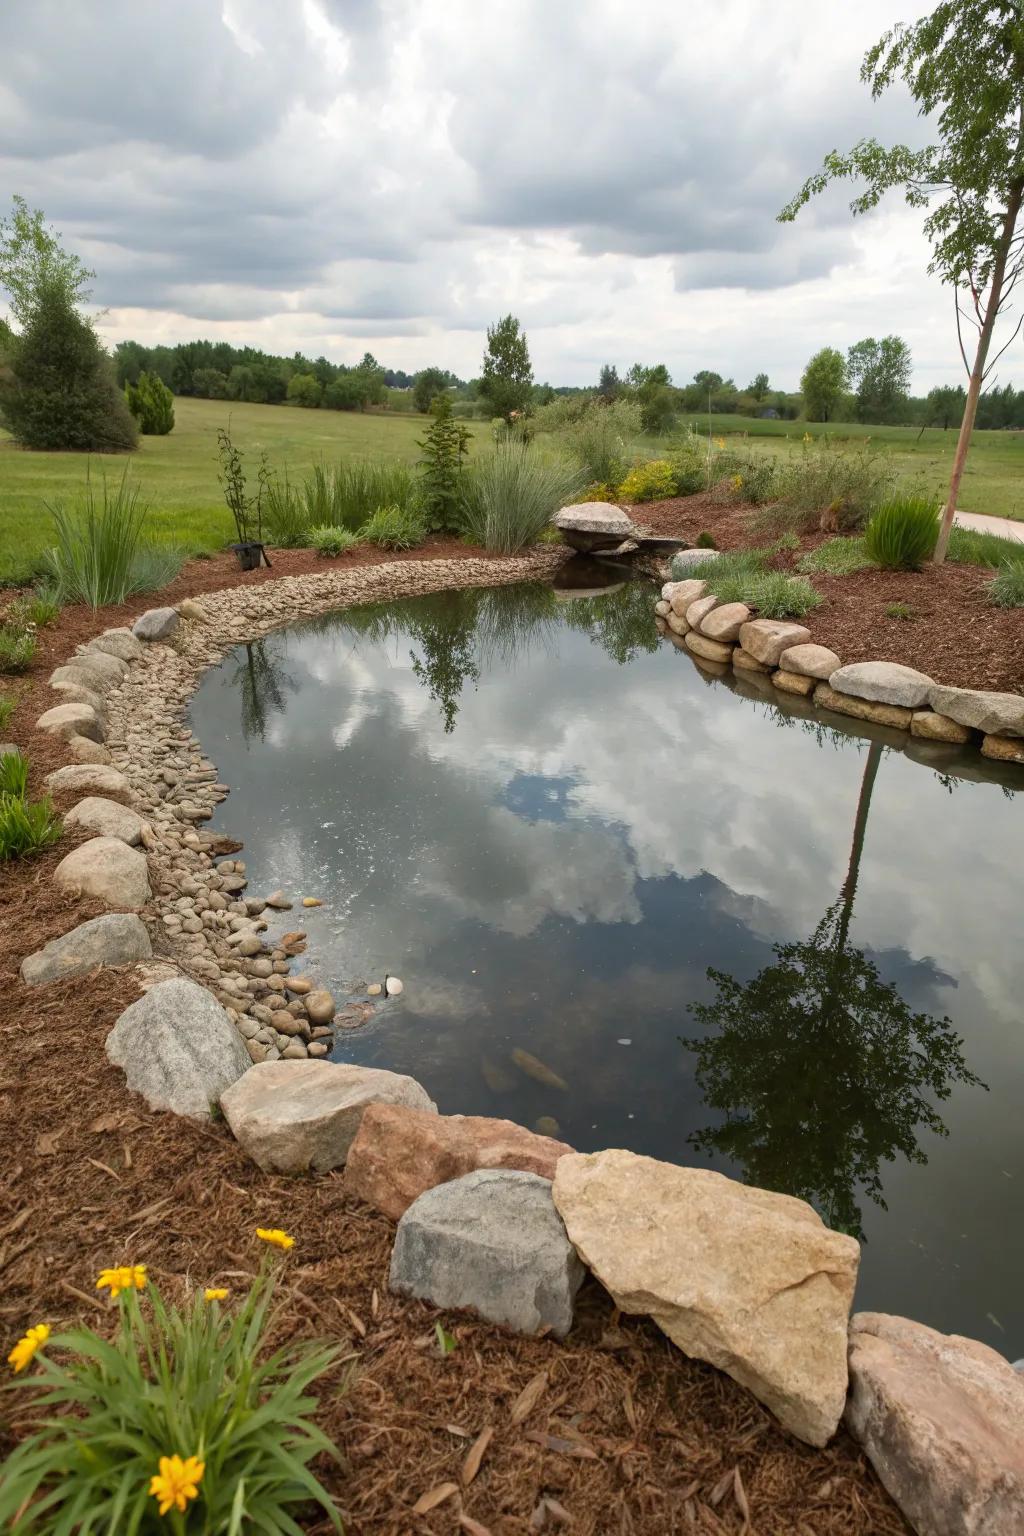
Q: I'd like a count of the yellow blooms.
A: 5